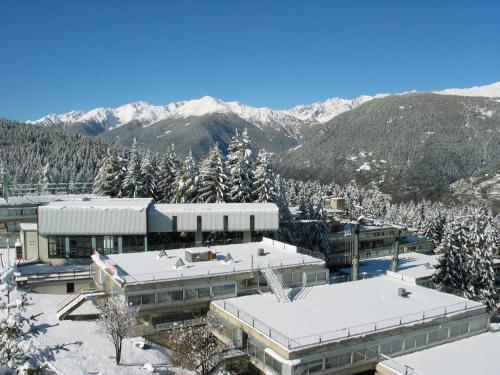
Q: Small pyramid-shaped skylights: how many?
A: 3